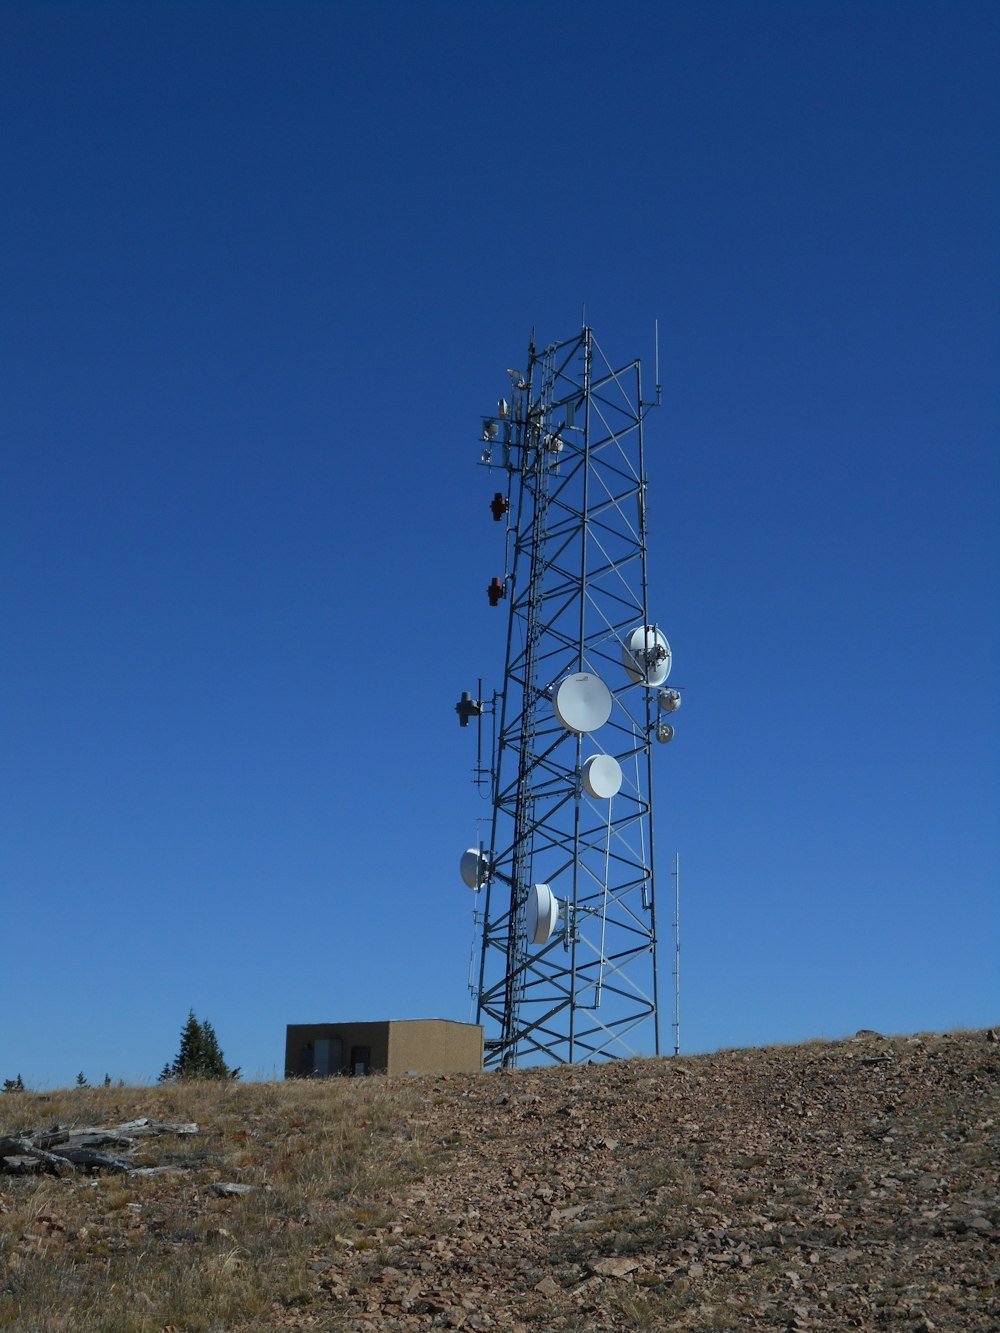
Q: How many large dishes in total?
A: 5